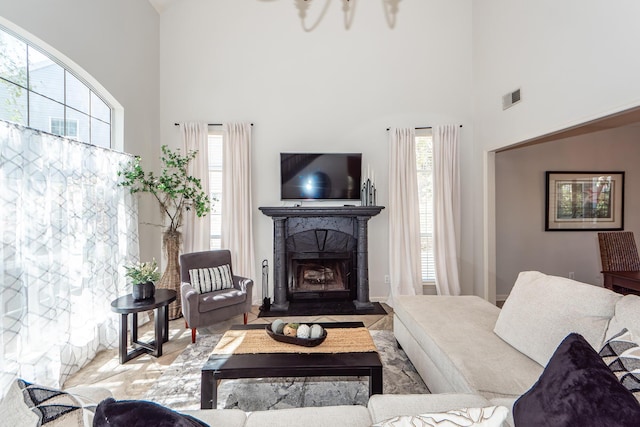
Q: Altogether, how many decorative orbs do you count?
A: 4